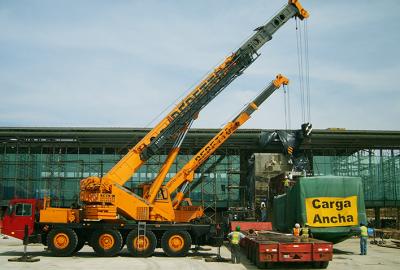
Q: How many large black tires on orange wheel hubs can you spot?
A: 4